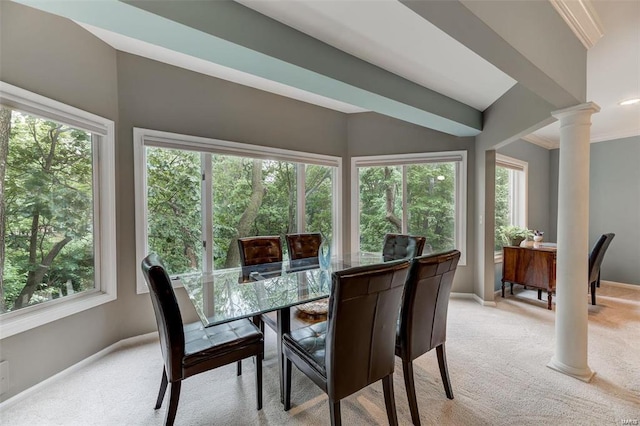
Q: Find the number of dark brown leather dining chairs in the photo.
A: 6